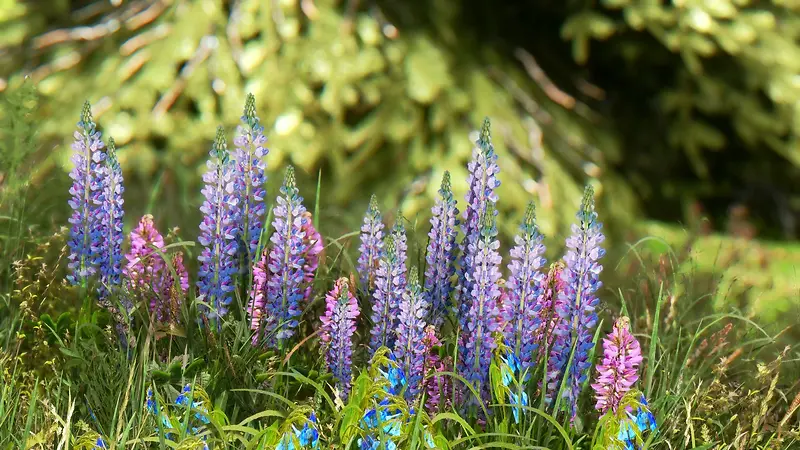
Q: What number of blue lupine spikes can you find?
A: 15